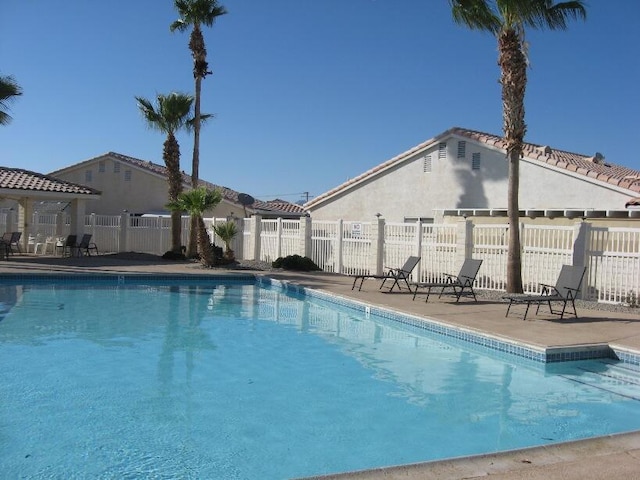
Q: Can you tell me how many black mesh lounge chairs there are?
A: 3